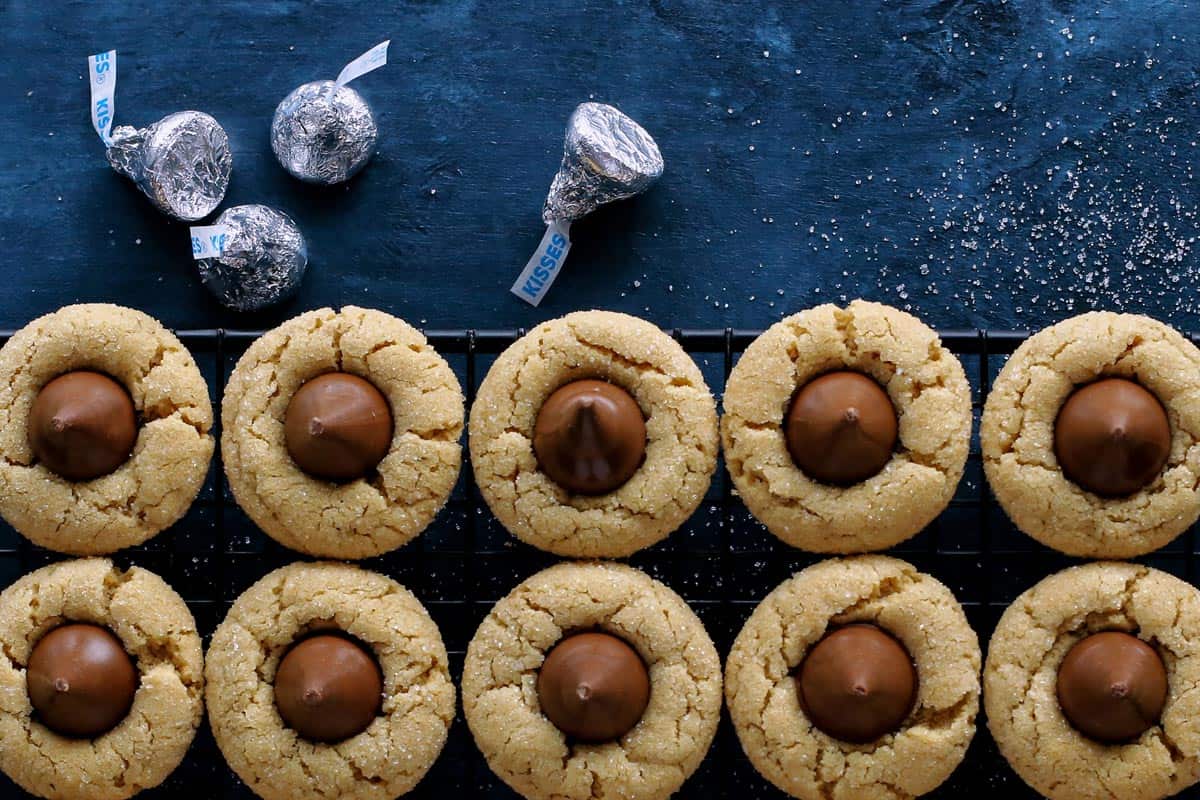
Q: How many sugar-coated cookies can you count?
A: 10